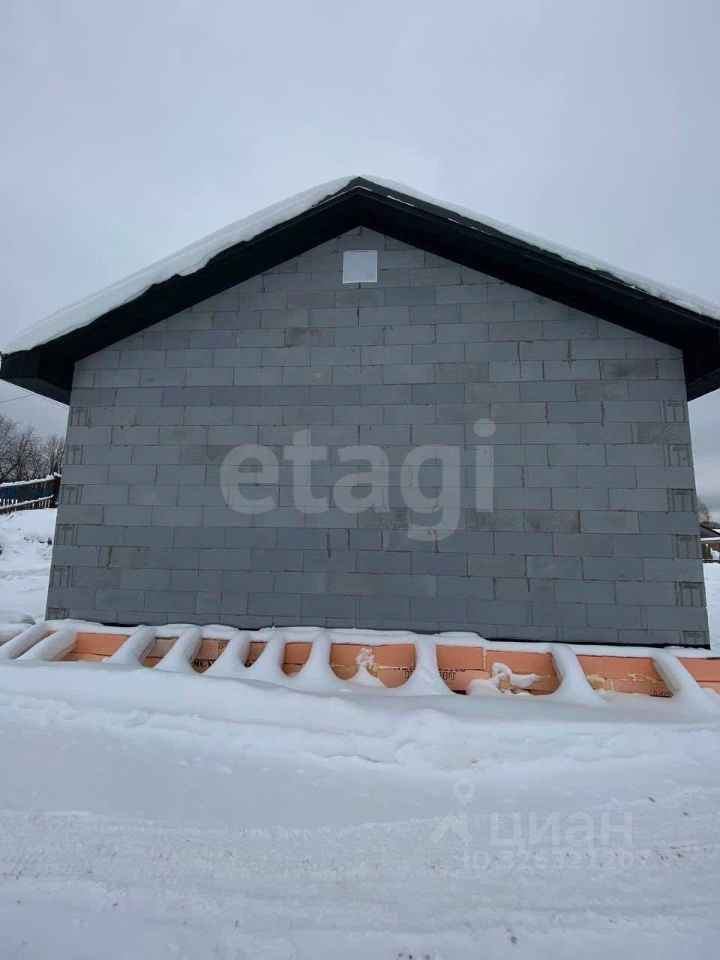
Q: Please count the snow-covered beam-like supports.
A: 10